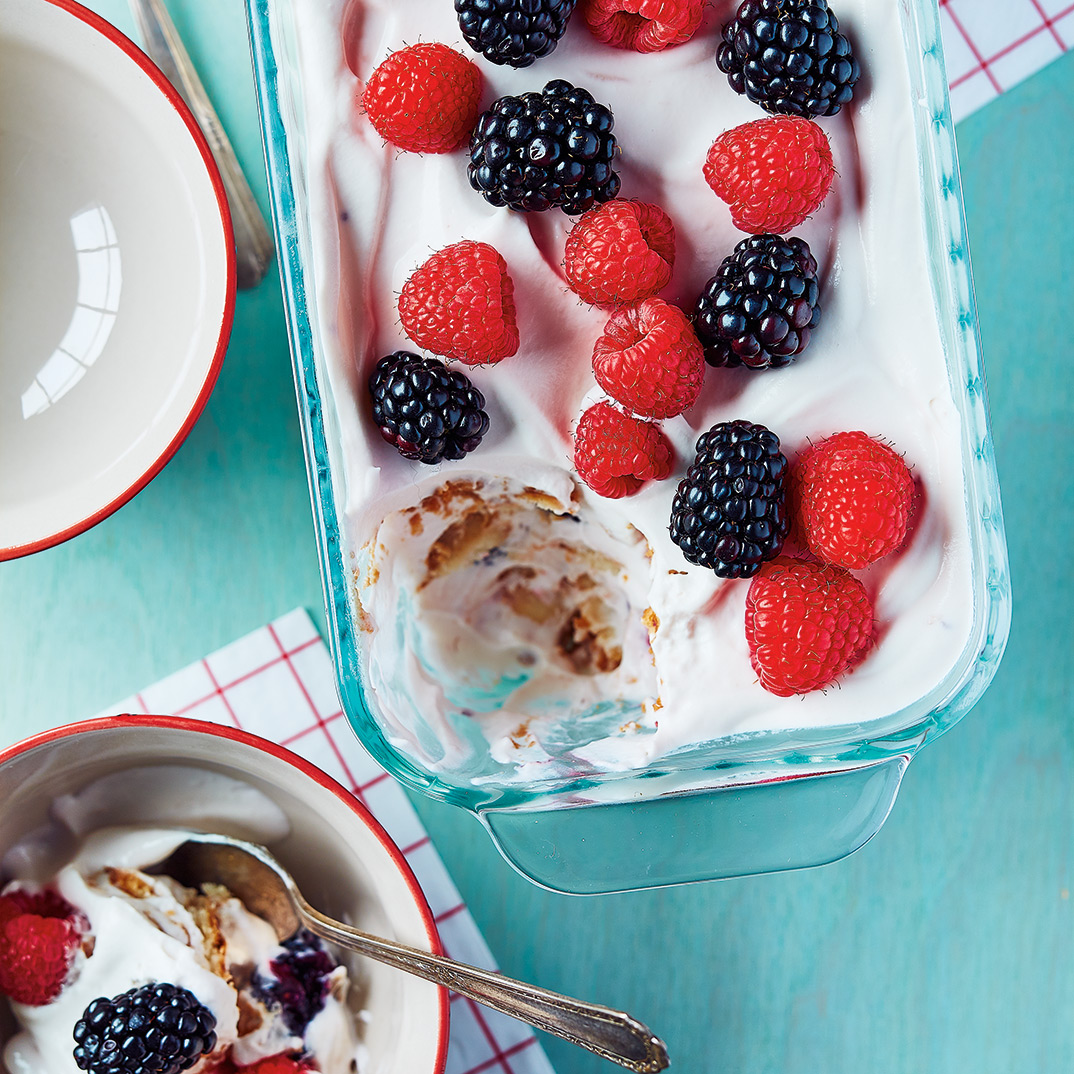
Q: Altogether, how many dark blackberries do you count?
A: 8